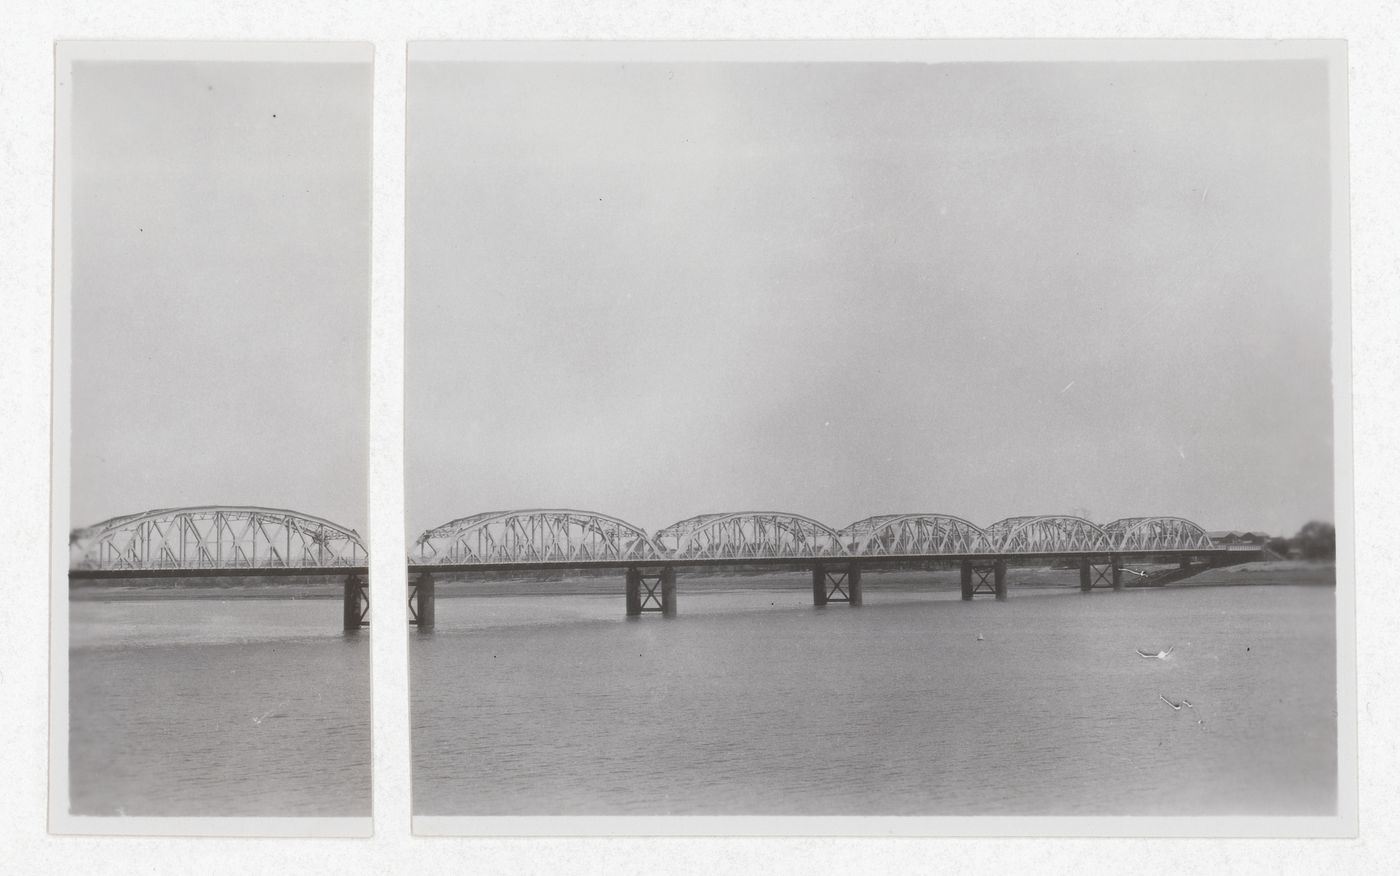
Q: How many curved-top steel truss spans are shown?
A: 6